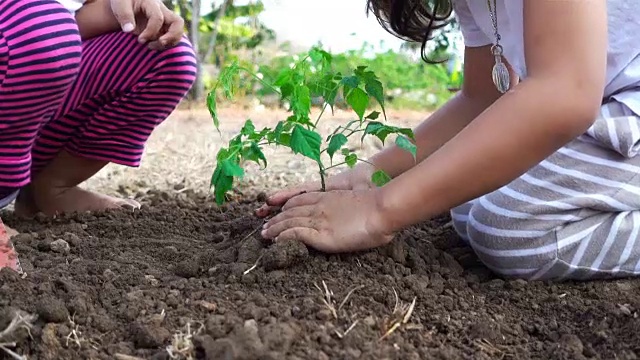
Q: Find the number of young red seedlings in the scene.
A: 0